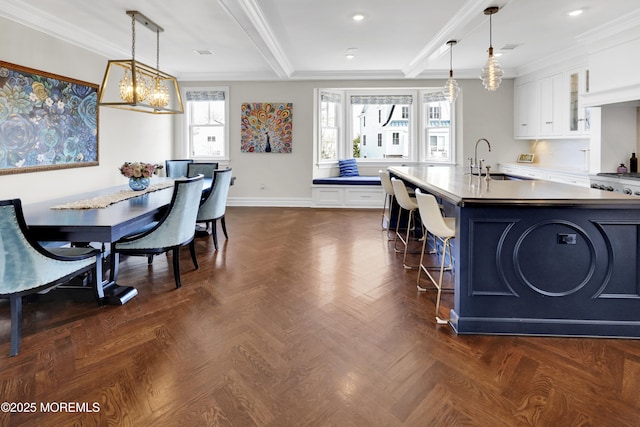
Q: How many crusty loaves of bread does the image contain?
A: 0